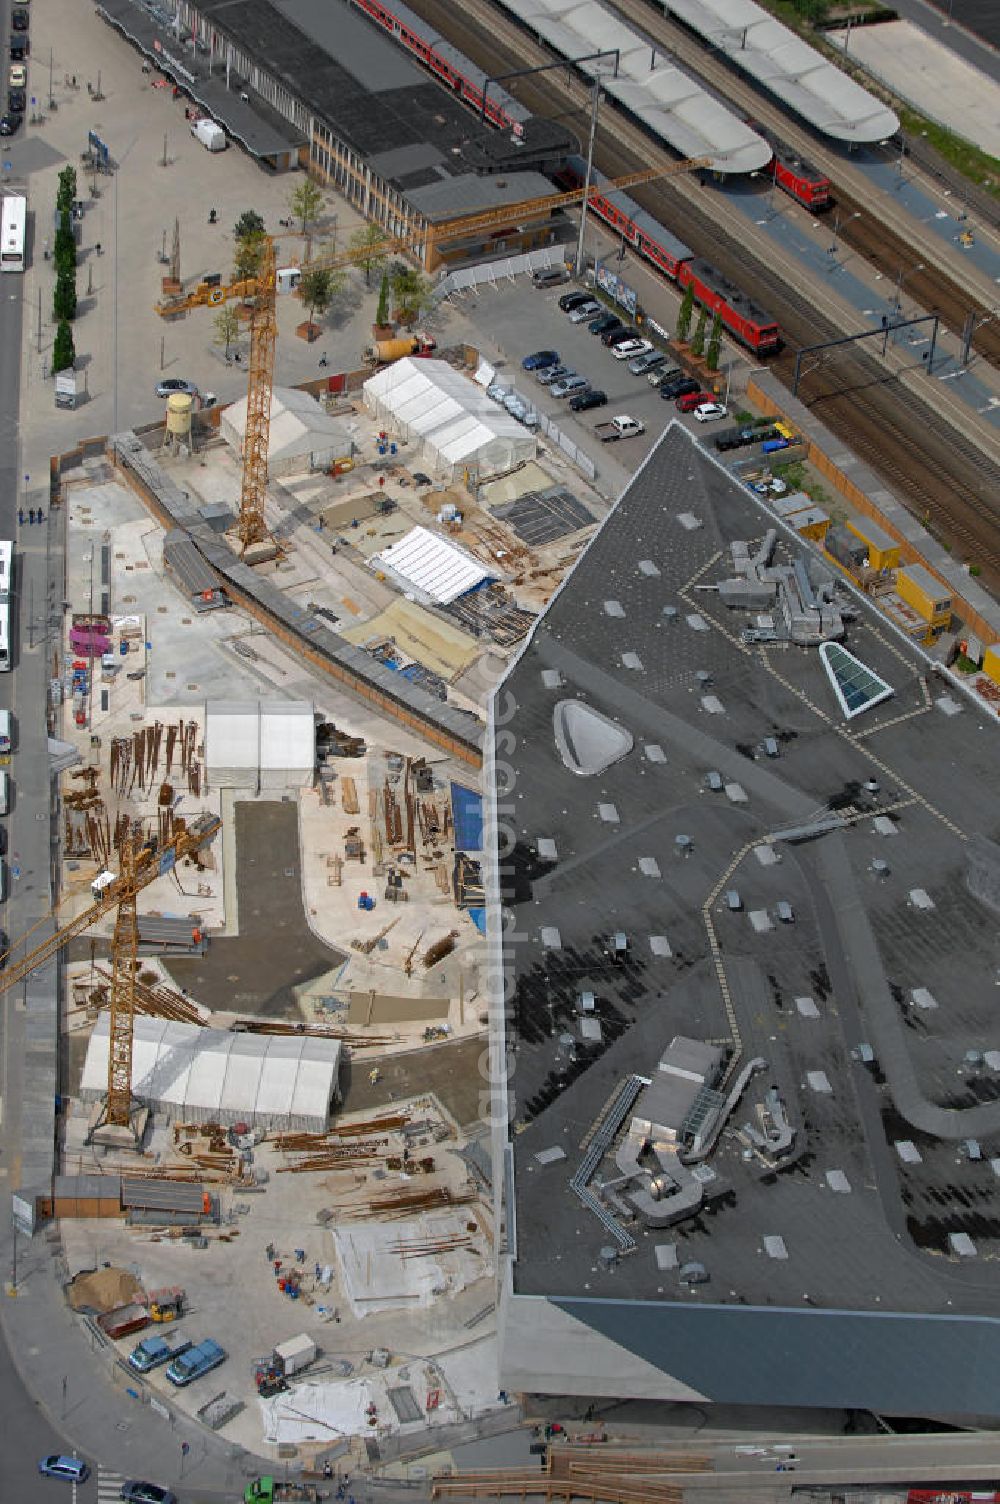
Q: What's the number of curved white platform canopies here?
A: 2